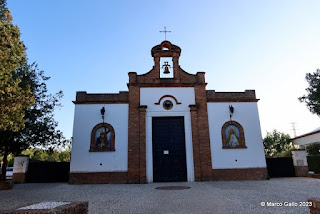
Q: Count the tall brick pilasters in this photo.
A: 2